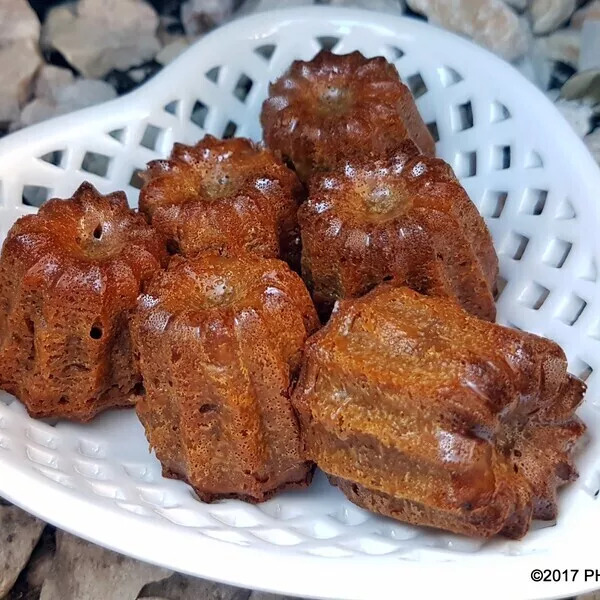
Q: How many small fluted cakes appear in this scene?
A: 6